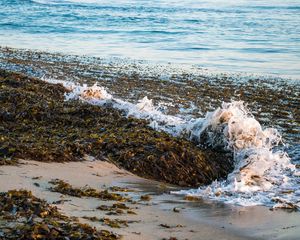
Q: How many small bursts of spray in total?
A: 2